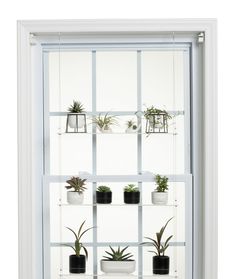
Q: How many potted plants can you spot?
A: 11